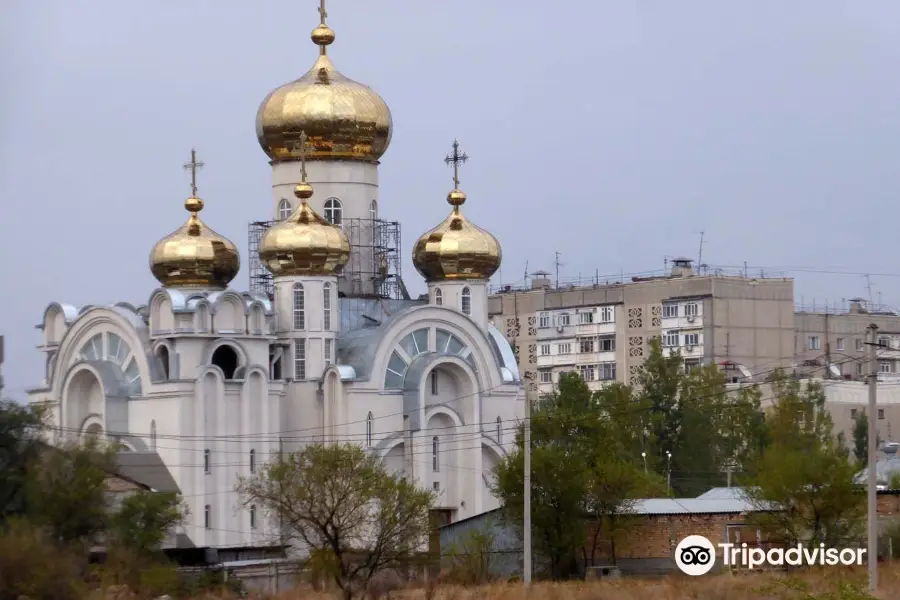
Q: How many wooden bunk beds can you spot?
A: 0